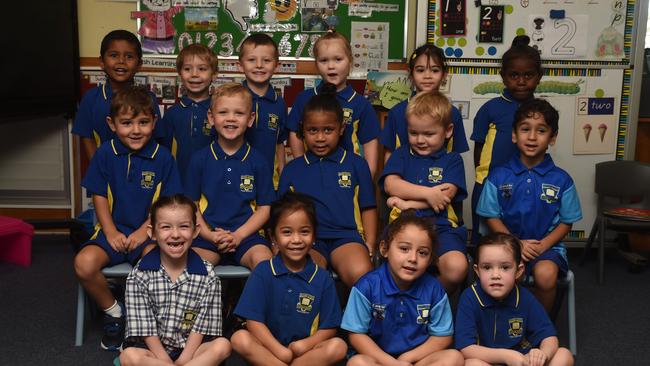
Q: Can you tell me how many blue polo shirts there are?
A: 14